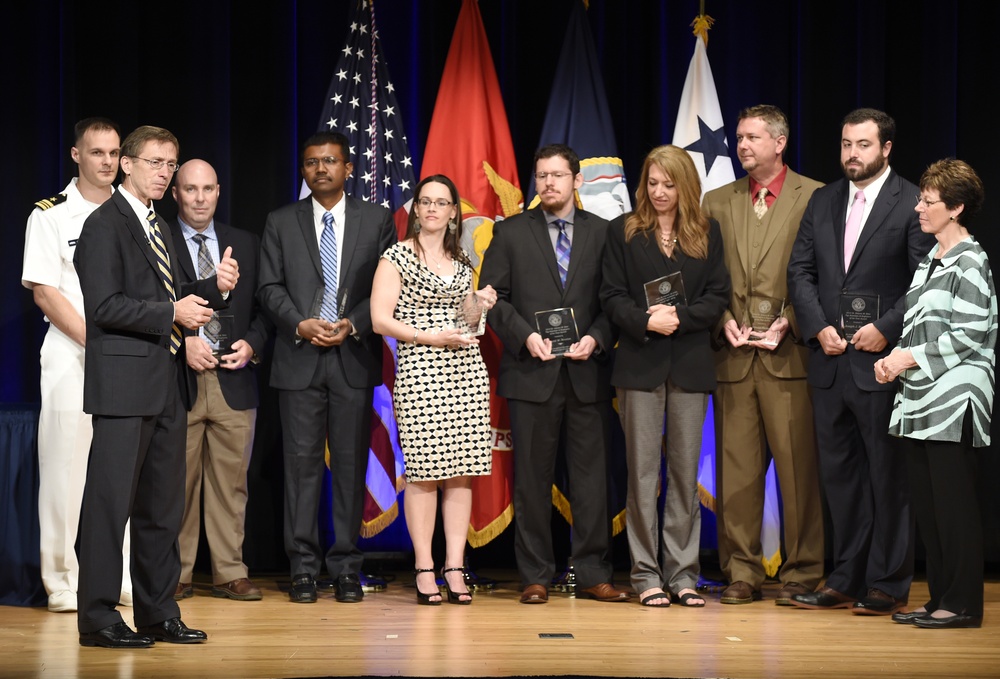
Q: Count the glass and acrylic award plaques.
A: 7